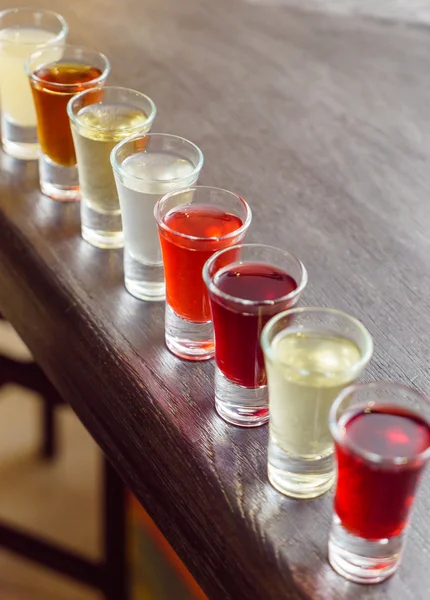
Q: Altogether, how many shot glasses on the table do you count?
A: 8